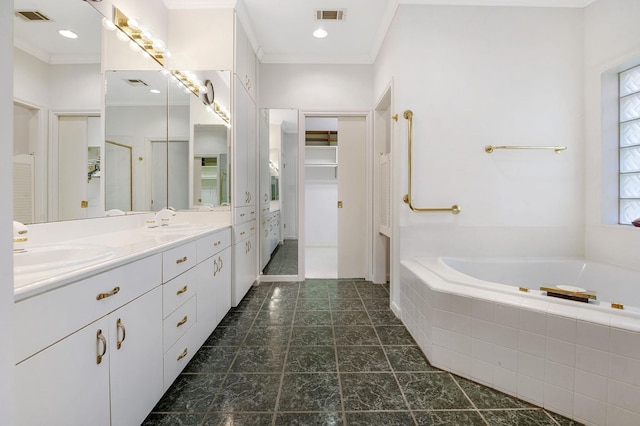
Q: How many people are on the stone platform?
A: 0